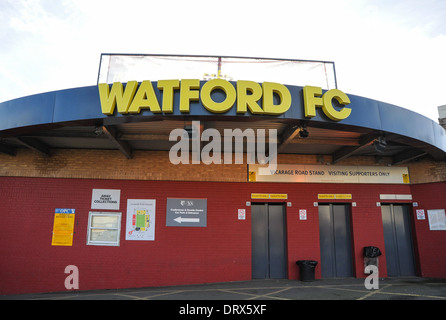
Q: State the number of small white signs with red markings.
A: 3